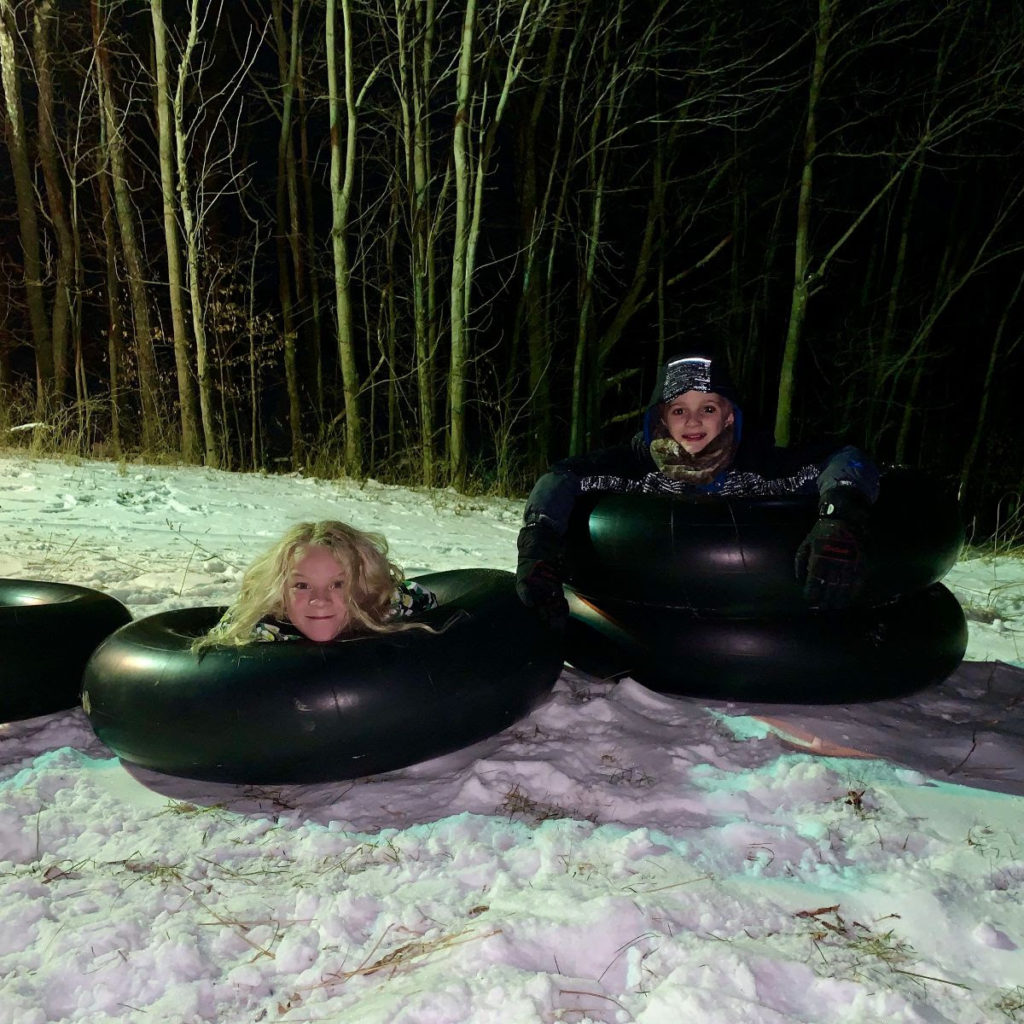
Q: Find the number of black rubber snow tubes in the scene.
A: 4